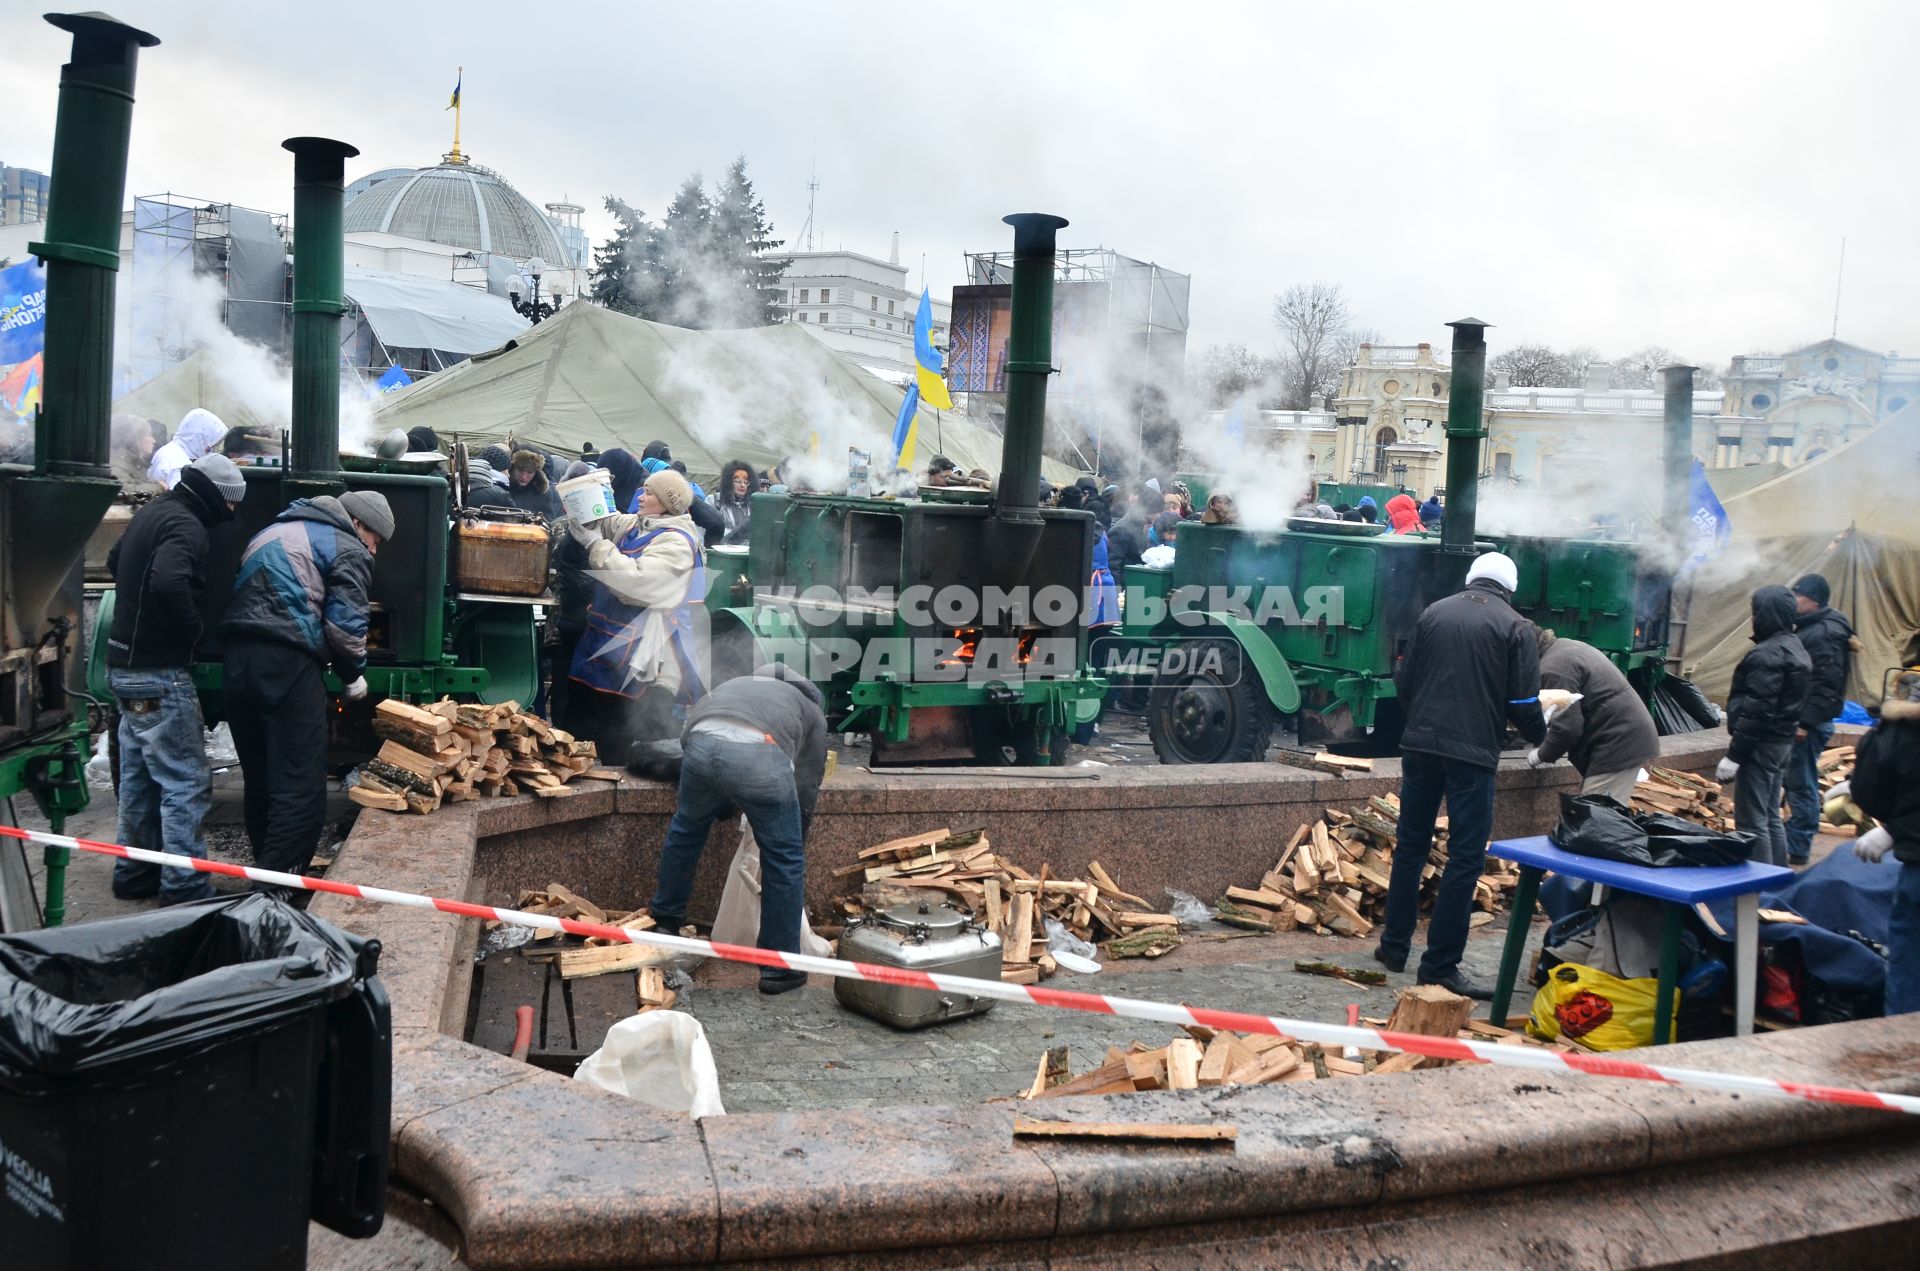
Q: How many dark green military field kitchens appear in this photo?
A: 5